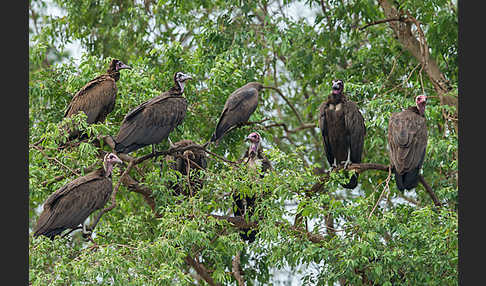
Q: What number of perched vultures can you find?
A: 8